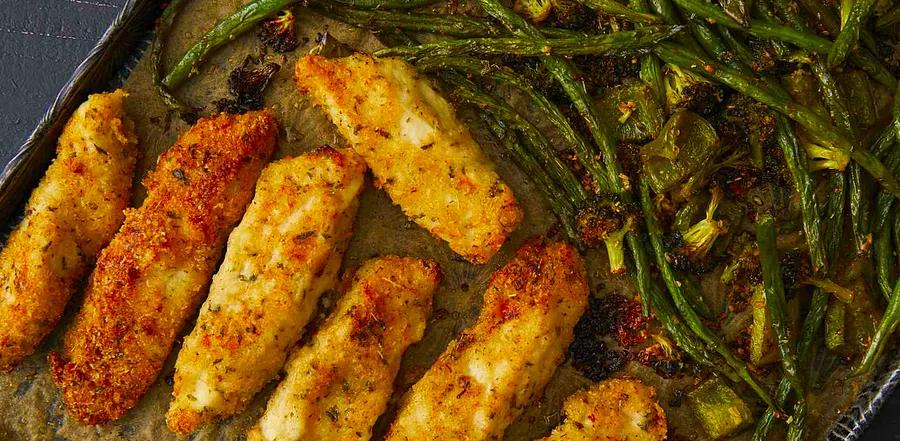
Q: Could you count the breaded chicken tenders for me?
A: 7